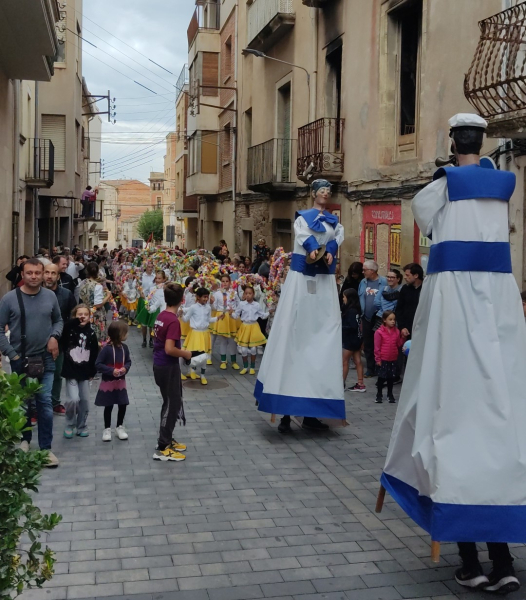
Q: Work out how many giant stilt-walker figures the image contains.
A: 2